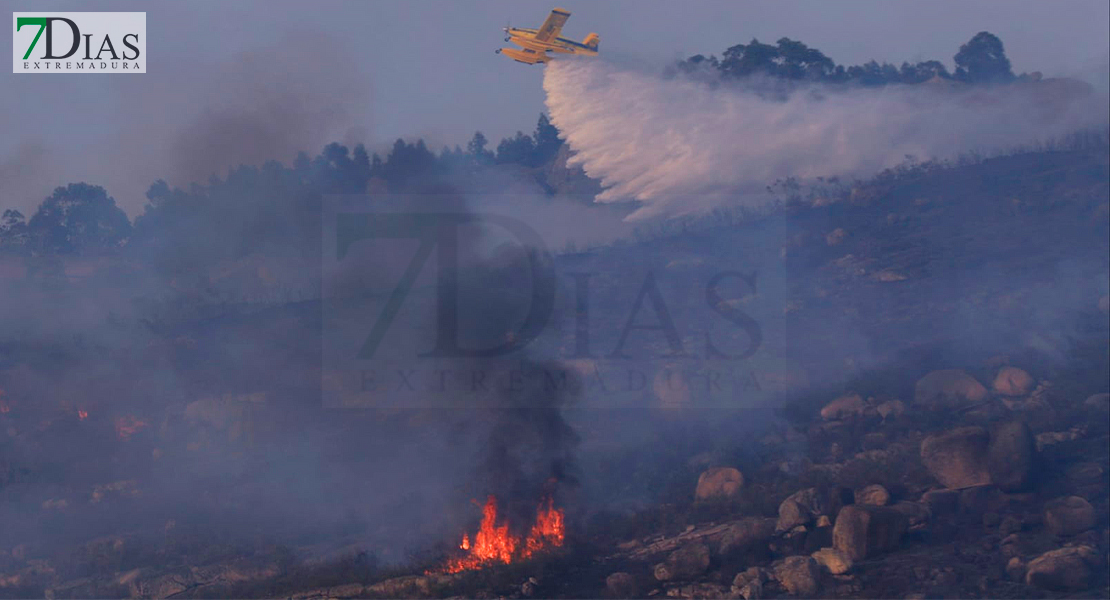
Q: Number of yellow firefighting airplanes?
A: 1